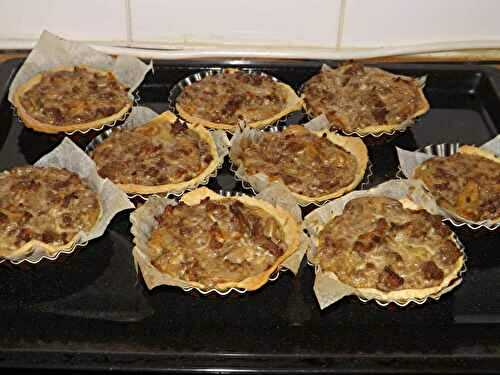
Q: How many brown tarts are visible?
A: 9